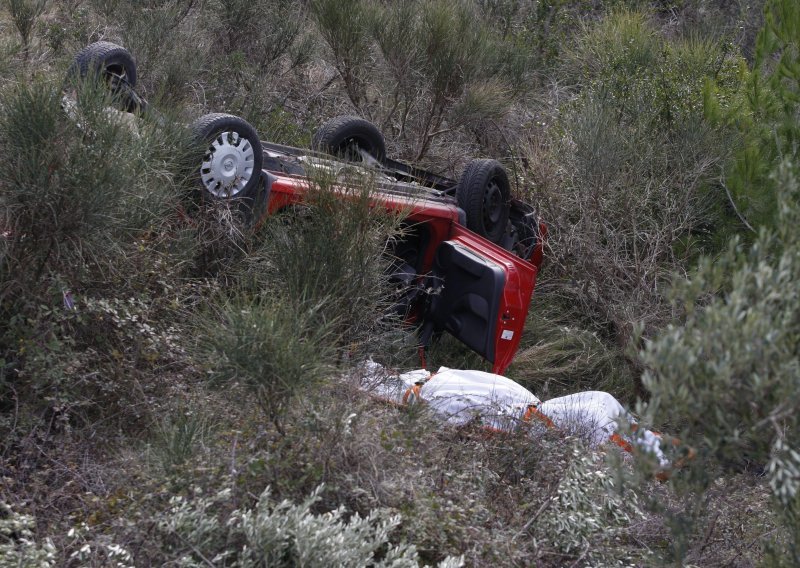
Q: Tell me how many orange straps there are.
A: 3